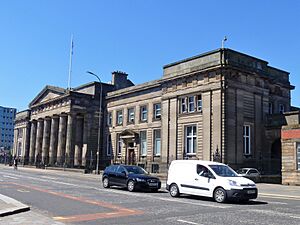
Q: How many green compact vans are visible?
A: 0